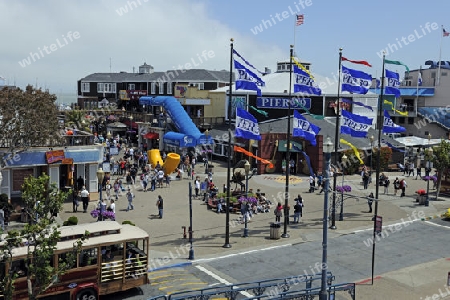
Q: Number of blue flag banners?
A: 8